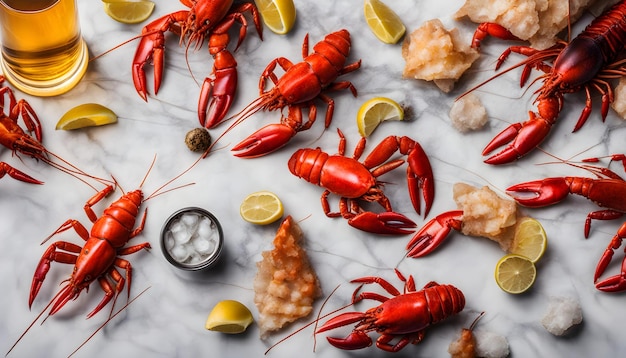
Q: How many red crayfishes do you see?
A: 8